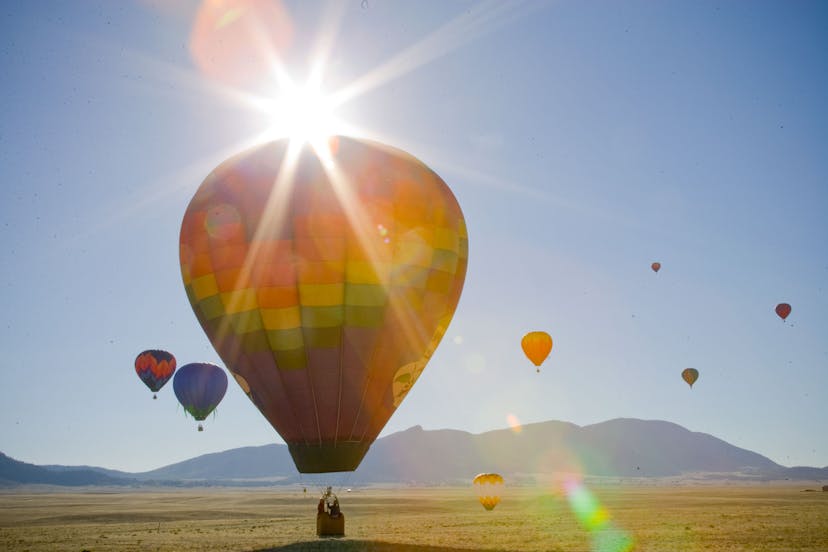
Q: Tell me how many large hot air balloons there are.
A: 1